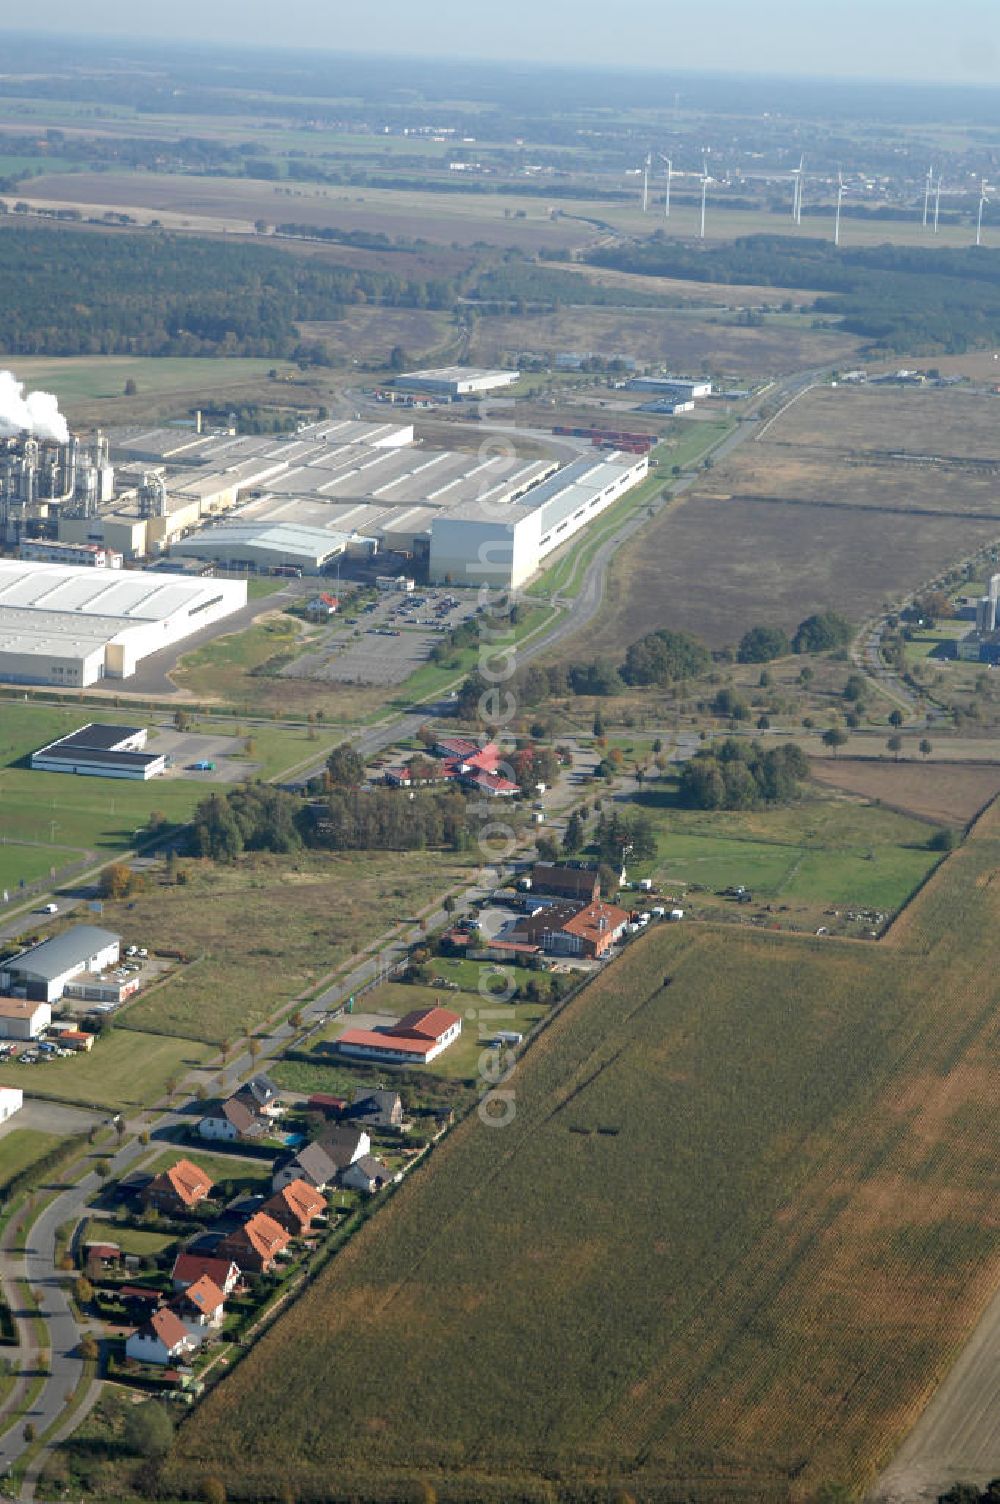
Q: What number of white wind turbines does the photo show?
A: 9